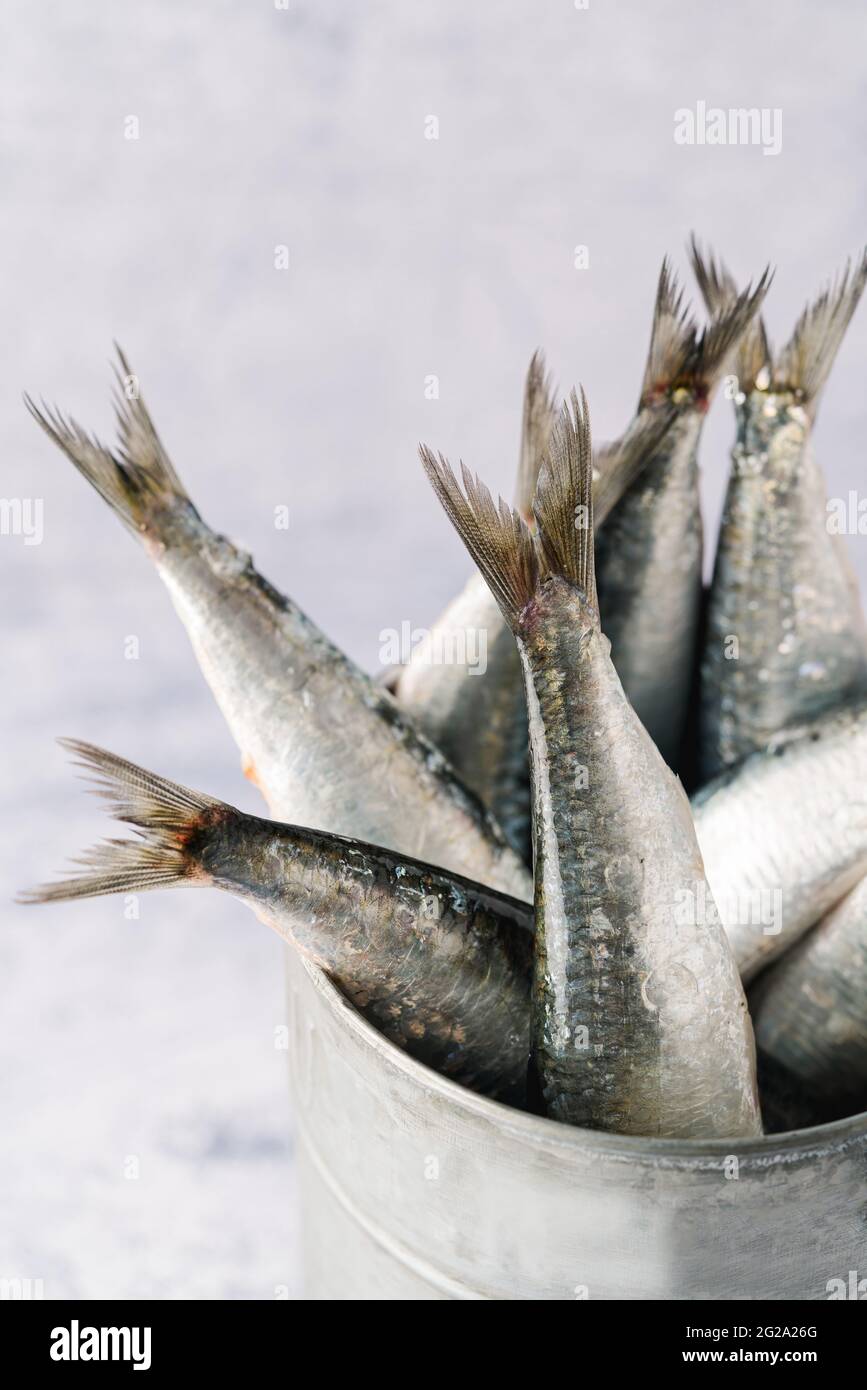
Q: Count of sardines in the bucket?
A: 8